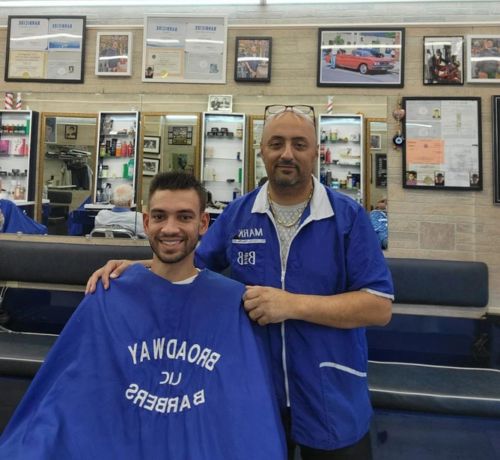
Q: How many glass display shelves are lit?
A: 4